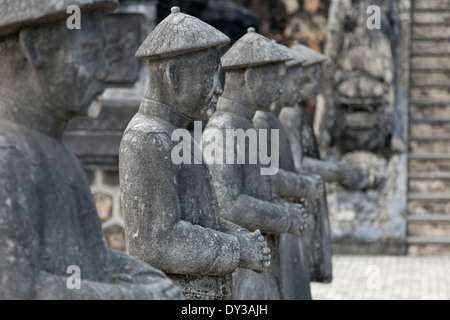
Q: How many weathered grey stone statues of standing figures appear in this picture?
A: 5